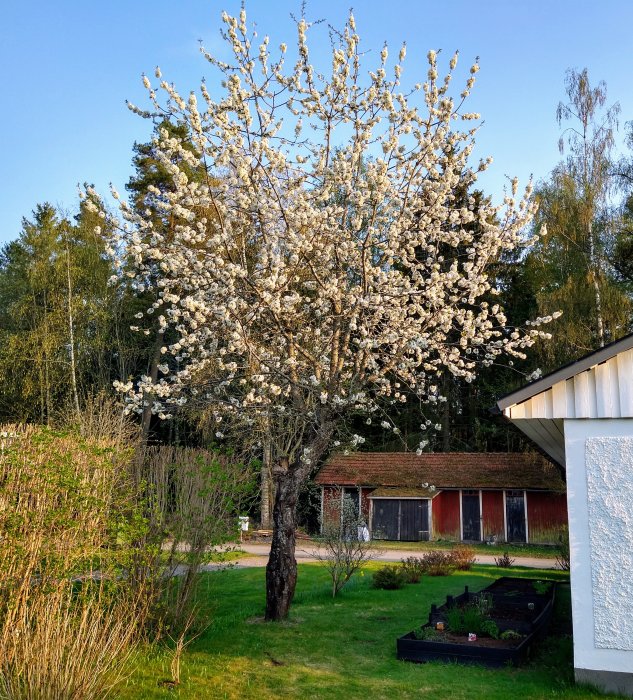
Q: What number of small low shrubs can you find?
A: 5